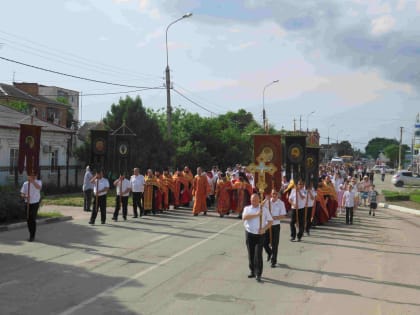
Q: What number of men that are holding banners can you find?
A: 6